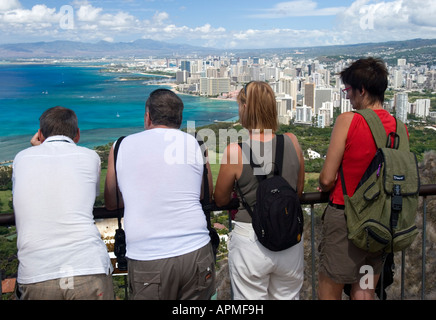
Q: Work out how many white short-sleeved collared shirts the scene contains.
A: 1